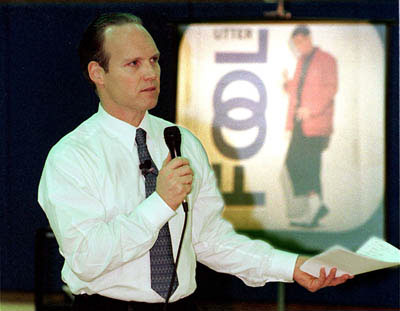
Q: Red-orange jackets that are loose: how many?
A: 1